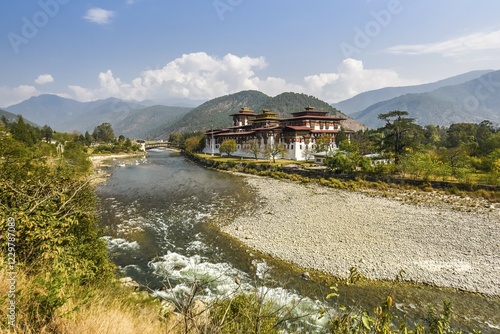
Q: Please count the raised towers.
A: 3